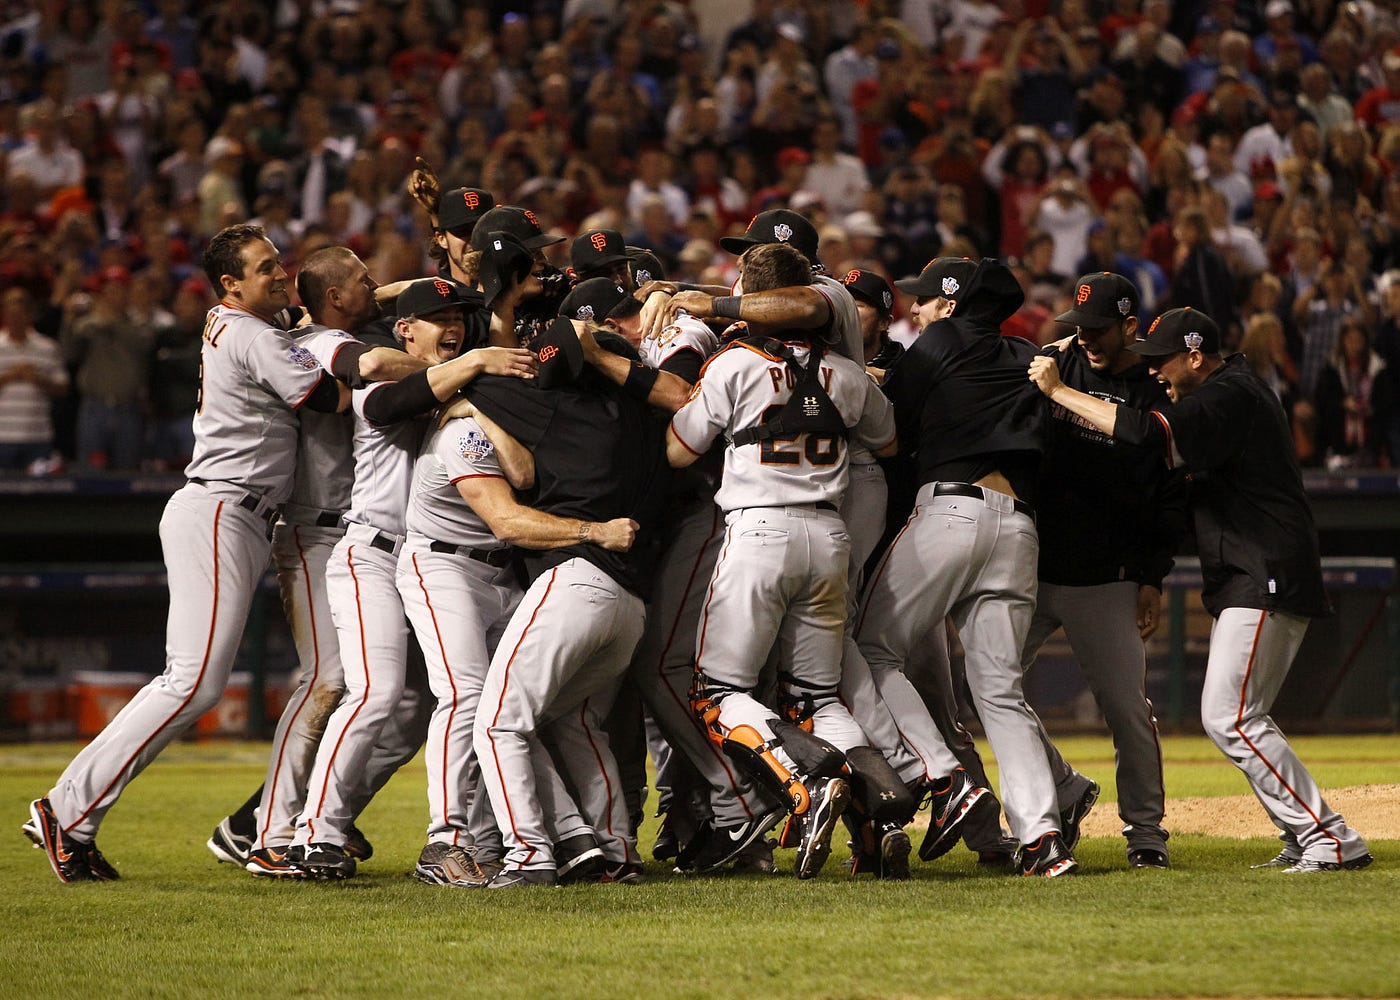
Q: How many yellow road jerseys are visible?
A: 0